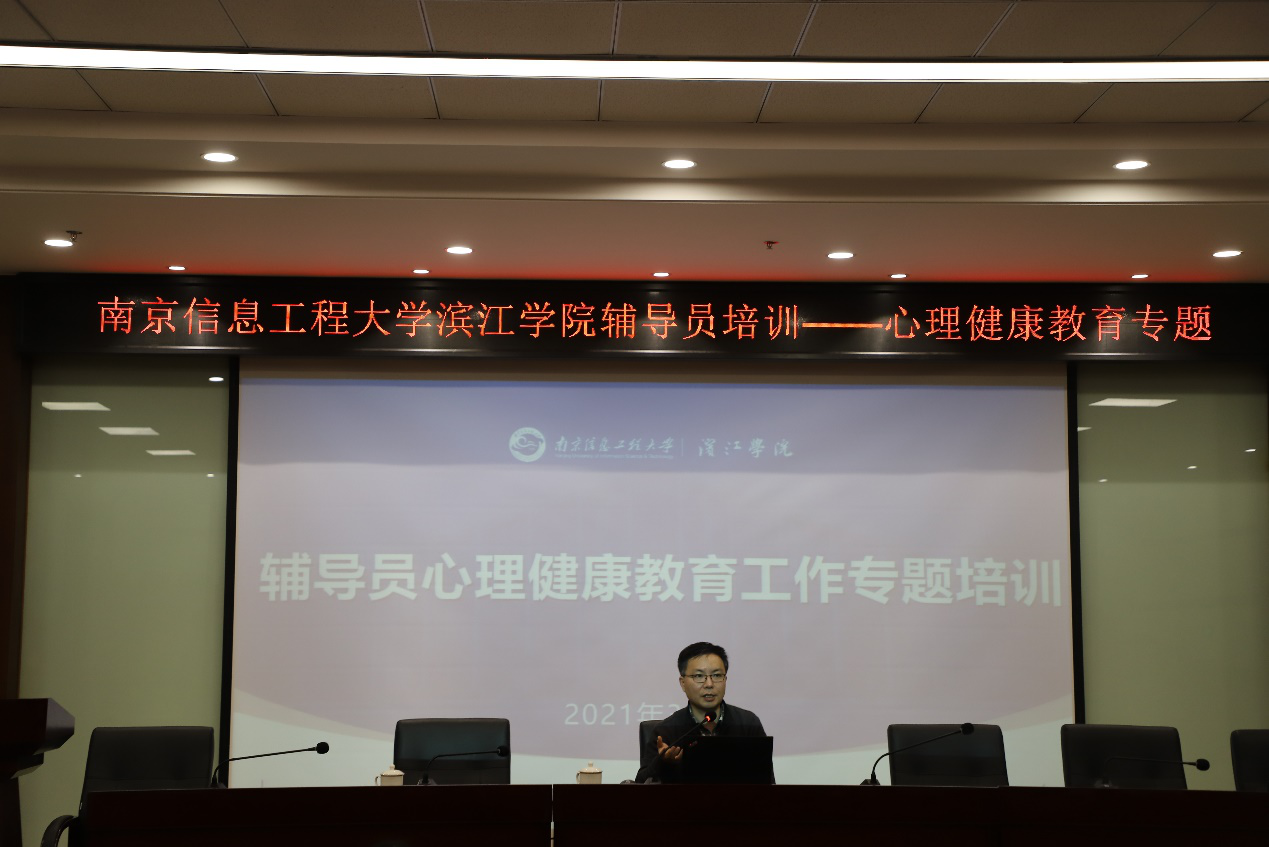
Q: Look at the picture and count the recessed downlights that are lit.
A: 12